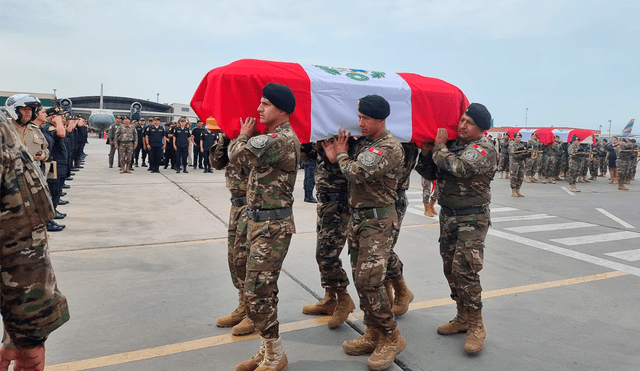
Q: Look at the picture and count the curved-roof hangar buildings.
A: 1